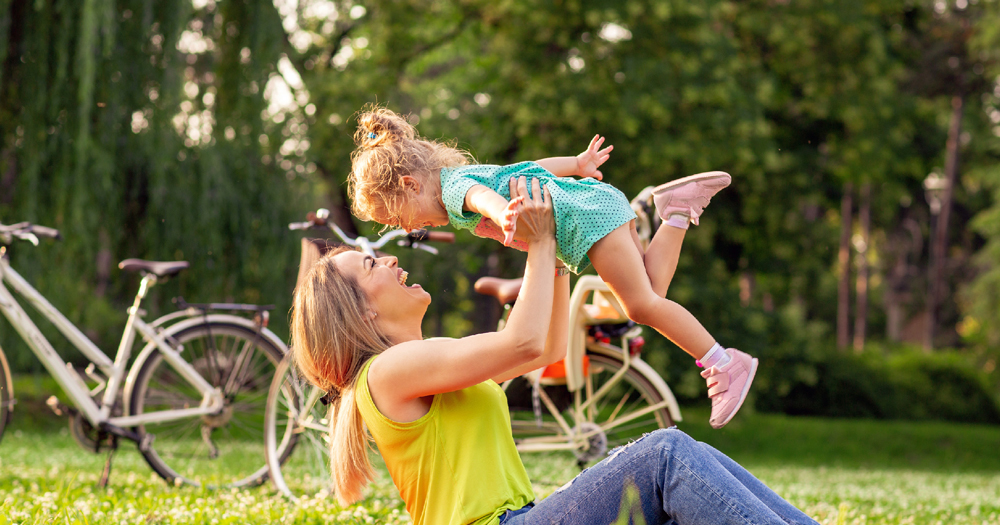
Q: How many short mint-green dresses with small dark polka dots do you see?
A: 1